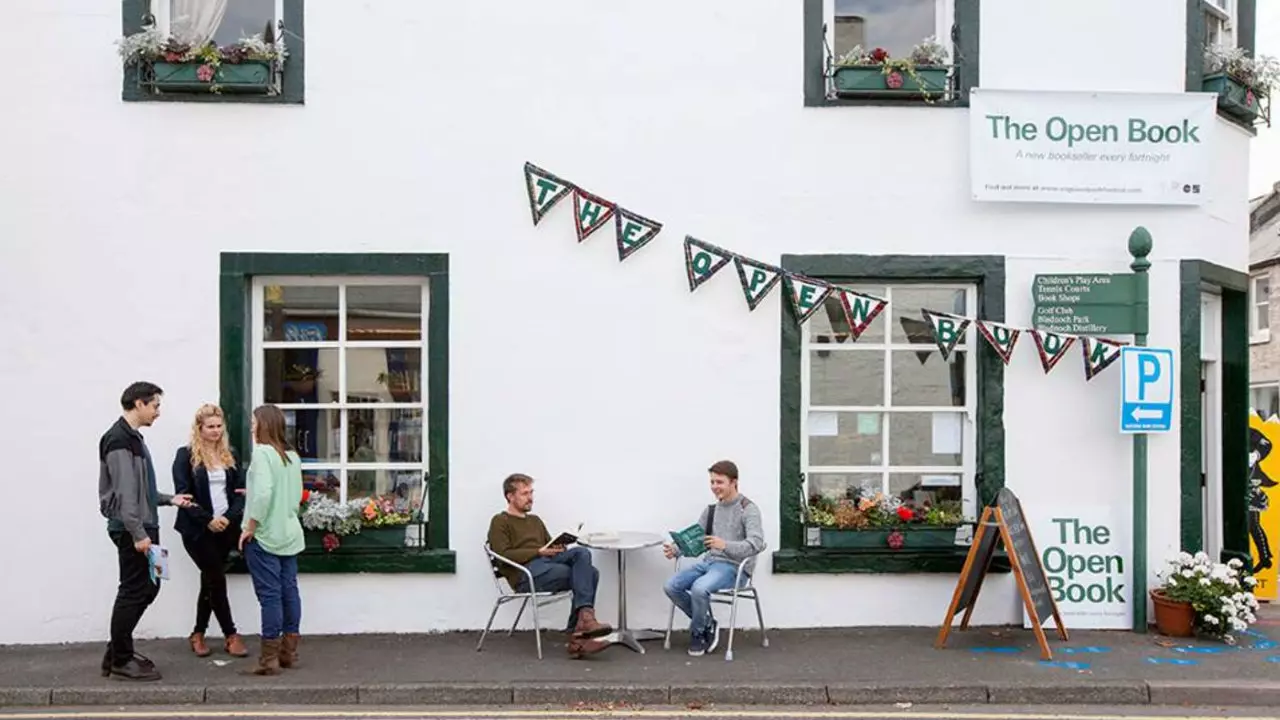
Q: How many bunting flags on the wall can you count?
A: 11